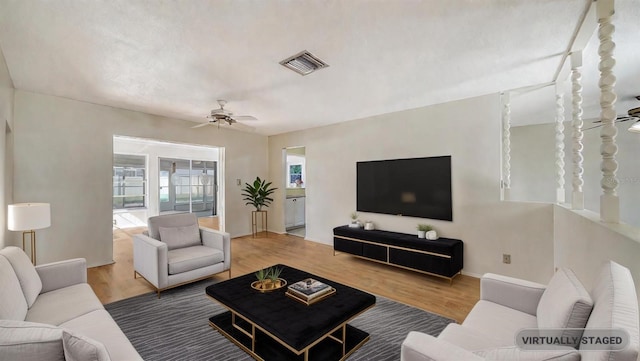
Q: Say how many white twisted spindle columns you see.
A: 4